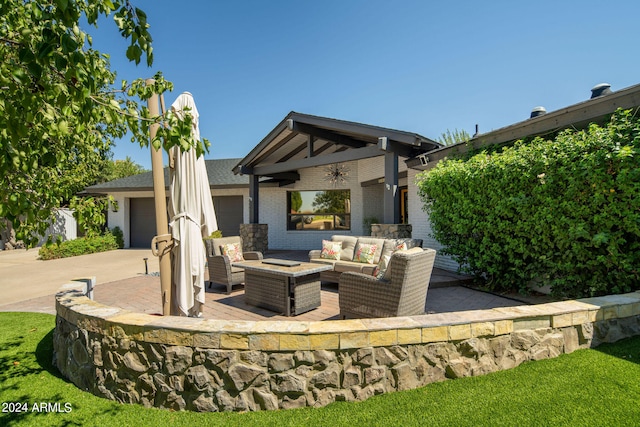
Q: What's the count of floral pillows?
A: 5